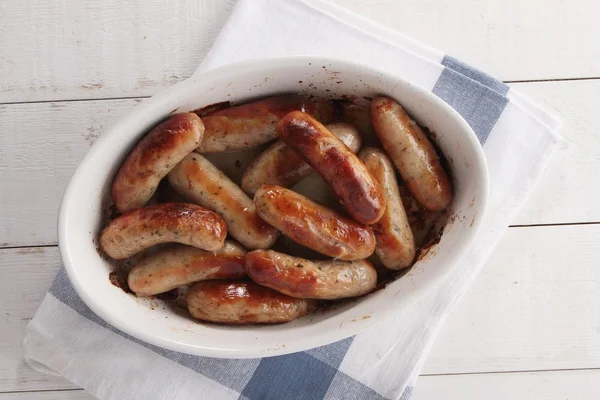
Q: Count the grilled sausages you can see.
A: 12